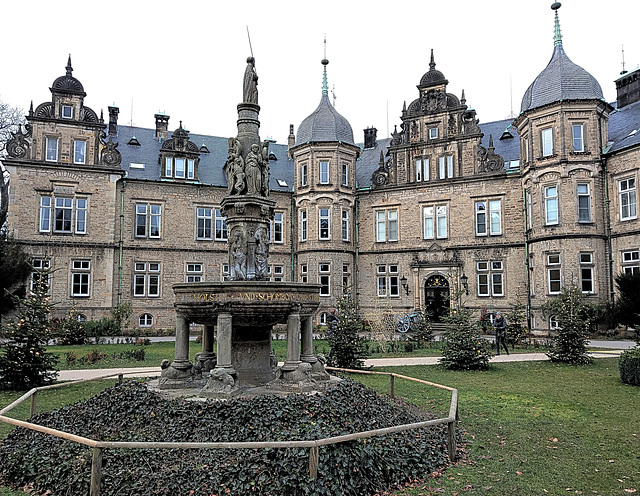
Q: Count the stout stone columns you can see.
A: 5